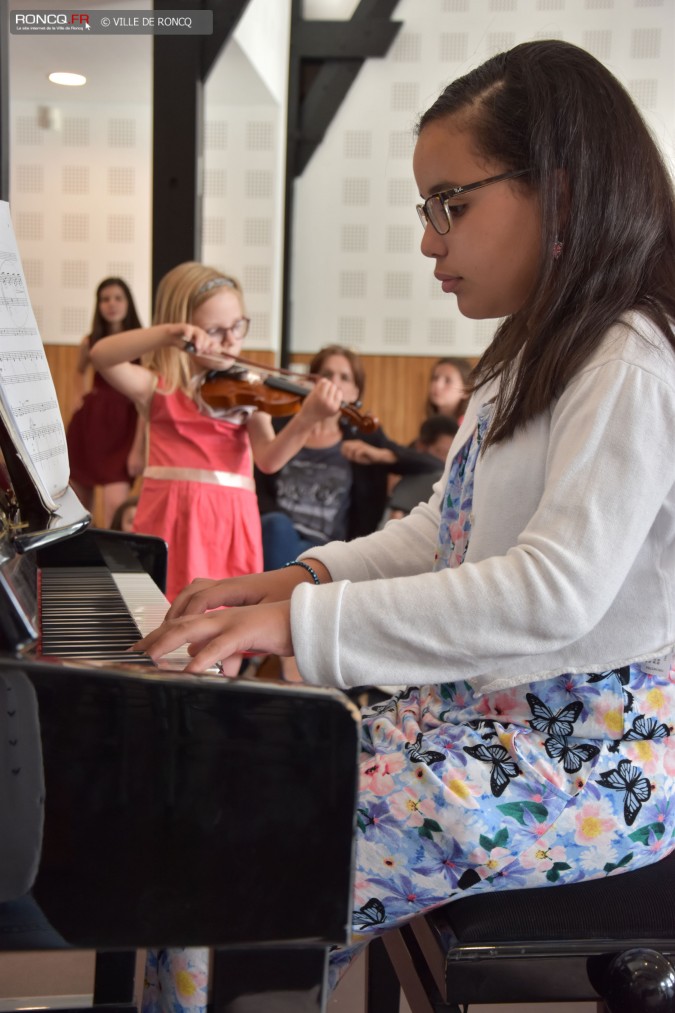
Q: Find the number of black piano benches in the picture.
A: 1